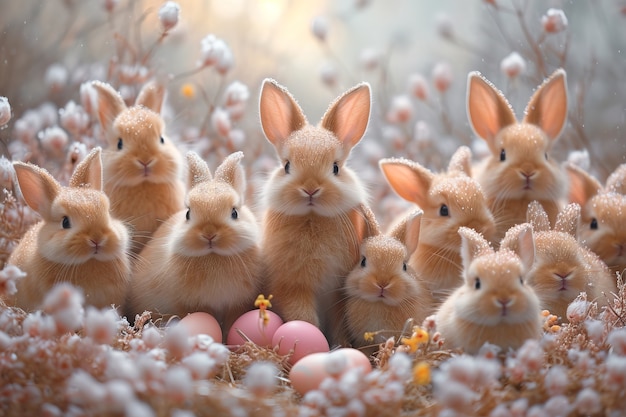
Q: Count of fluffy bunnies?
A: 10